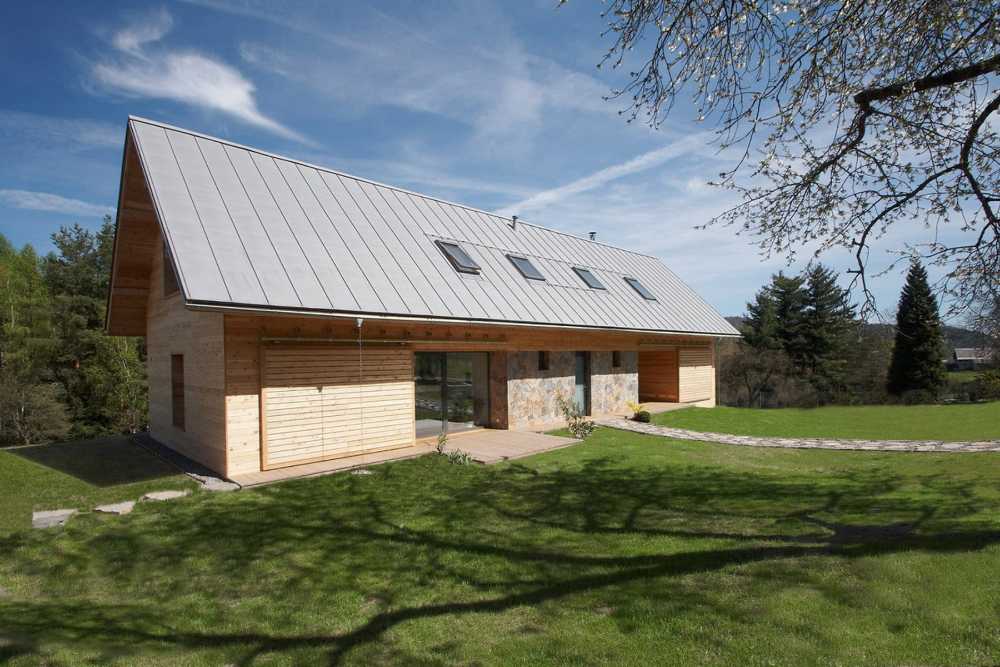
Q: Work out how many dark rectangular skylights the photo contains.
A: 4